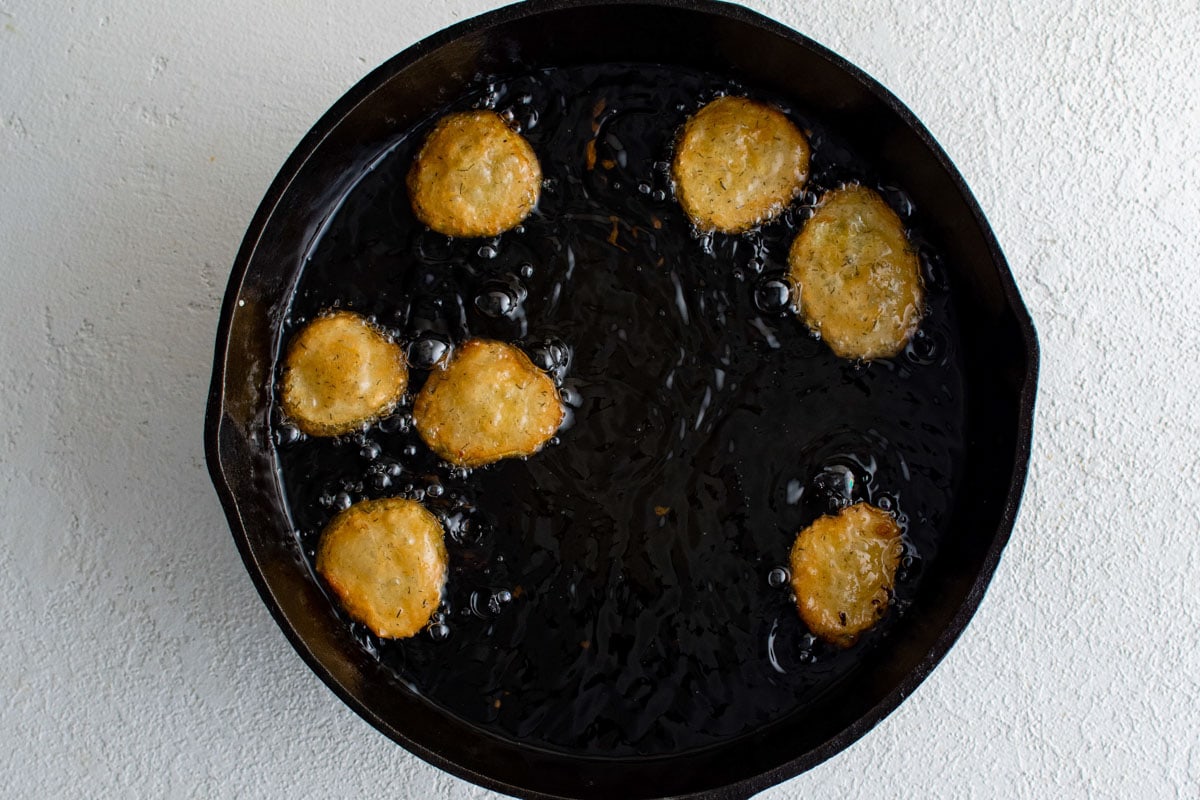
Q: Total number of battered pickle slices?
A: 7